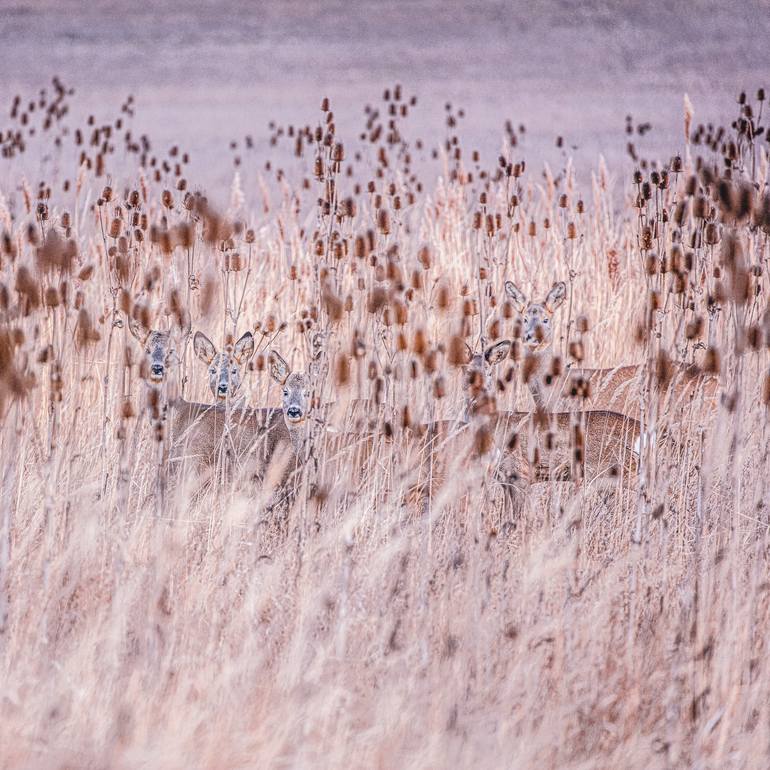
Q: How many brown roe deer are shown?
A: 5